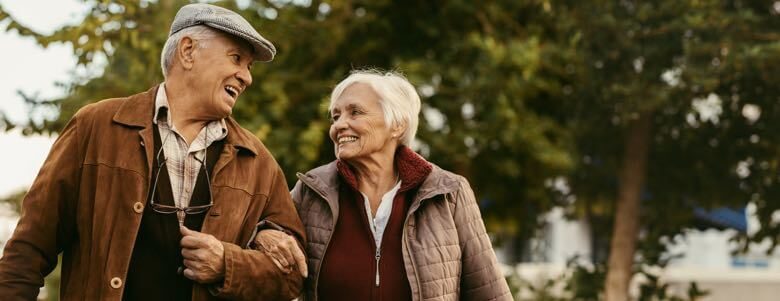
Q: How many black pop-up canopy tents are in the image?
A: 0